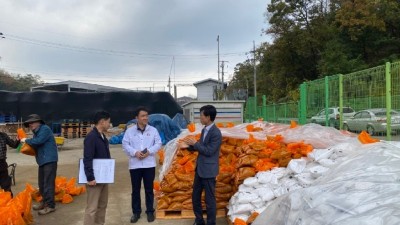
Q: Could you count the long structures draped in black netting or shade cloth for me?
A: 1